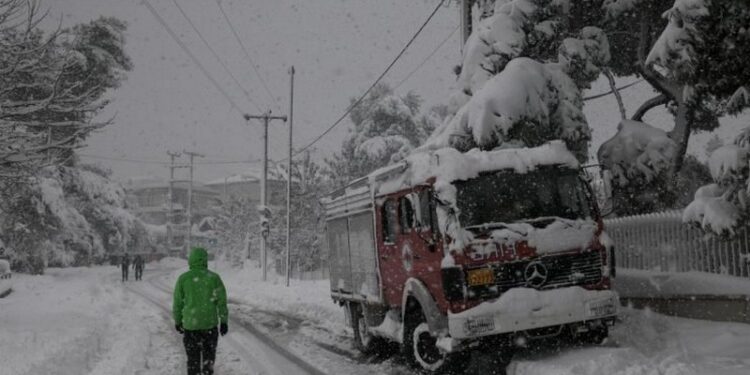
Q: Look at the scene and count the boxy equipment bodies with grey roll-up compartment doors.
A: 1